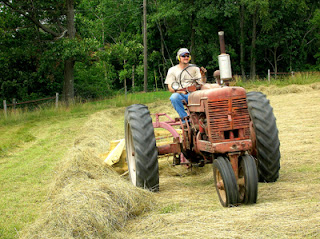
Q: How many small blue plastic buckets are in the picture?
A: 0